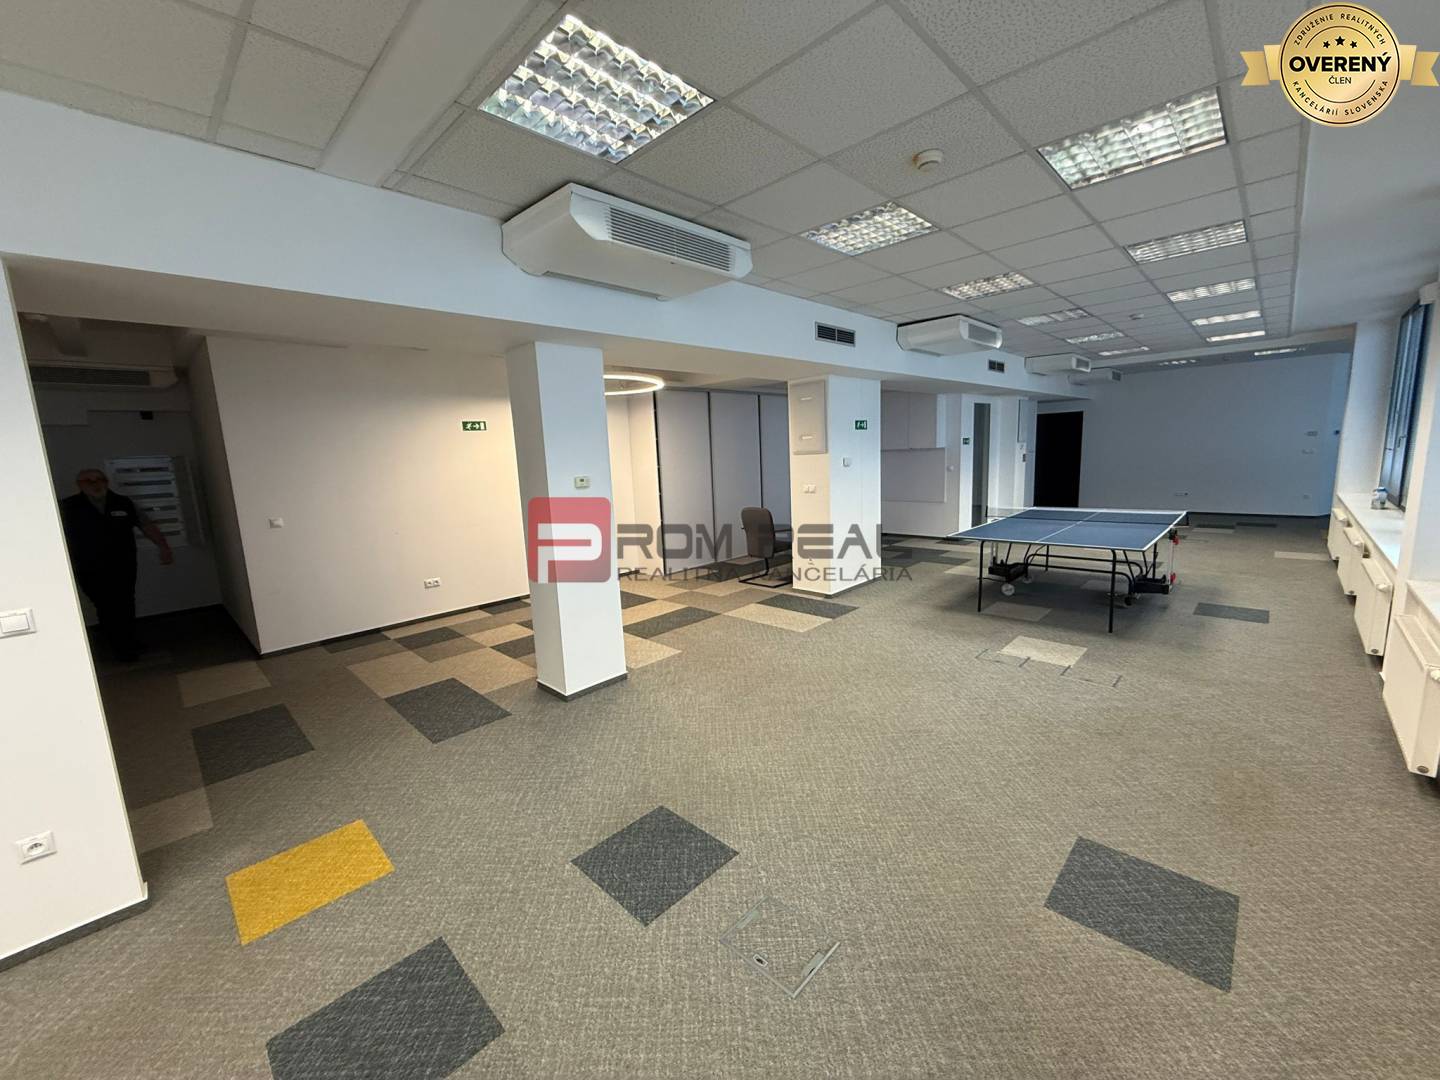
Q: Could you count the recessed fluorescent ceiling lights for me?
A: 13